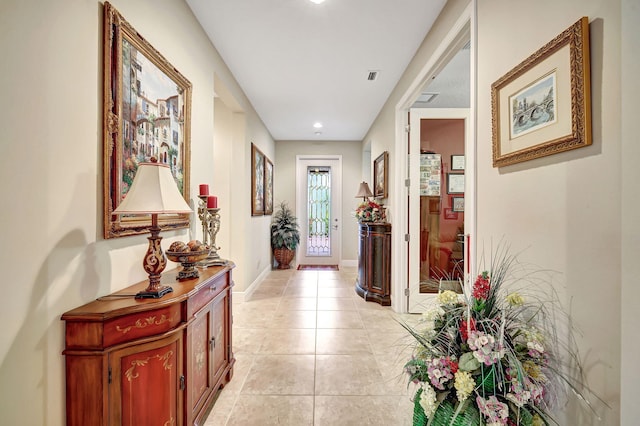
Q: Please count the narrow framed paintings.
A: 2